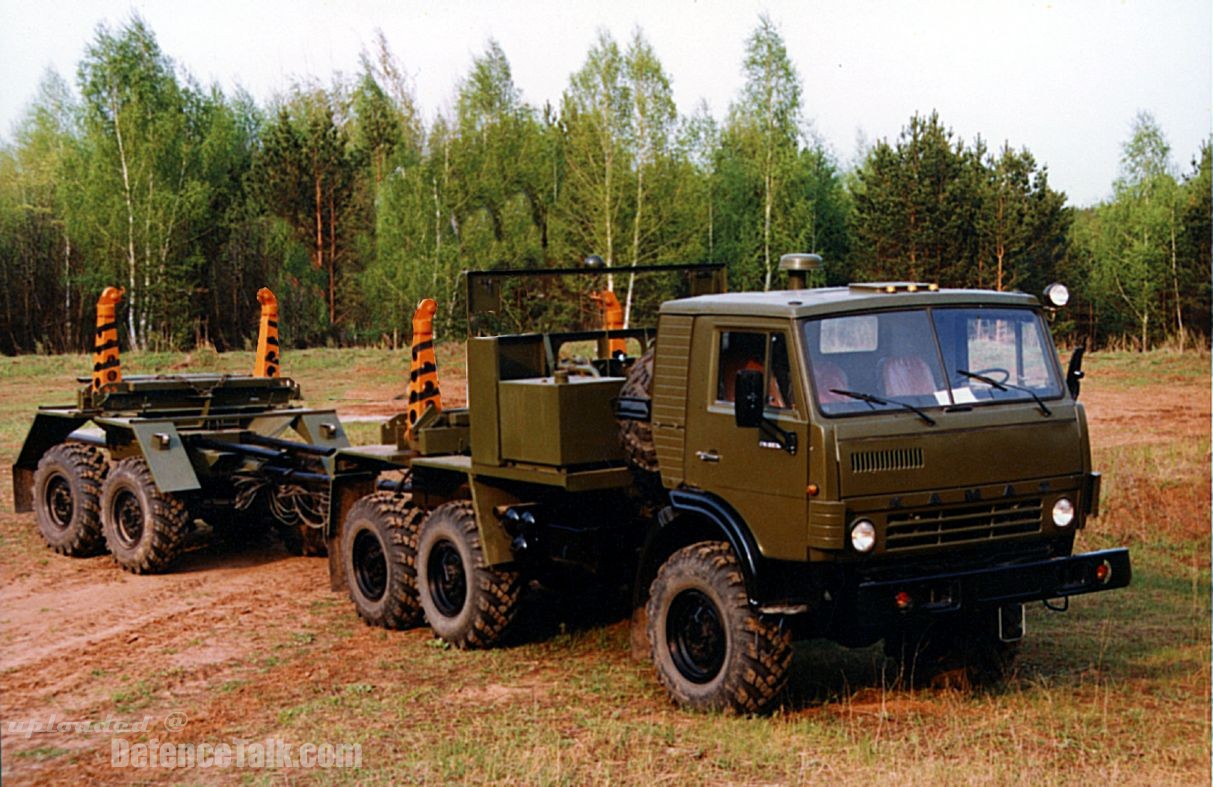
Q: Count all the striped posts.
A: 4